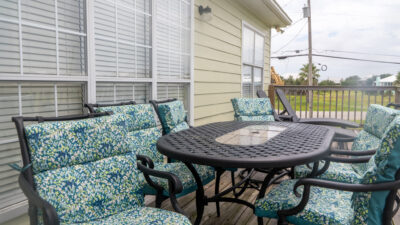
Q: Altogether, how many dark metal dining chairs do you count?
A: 6